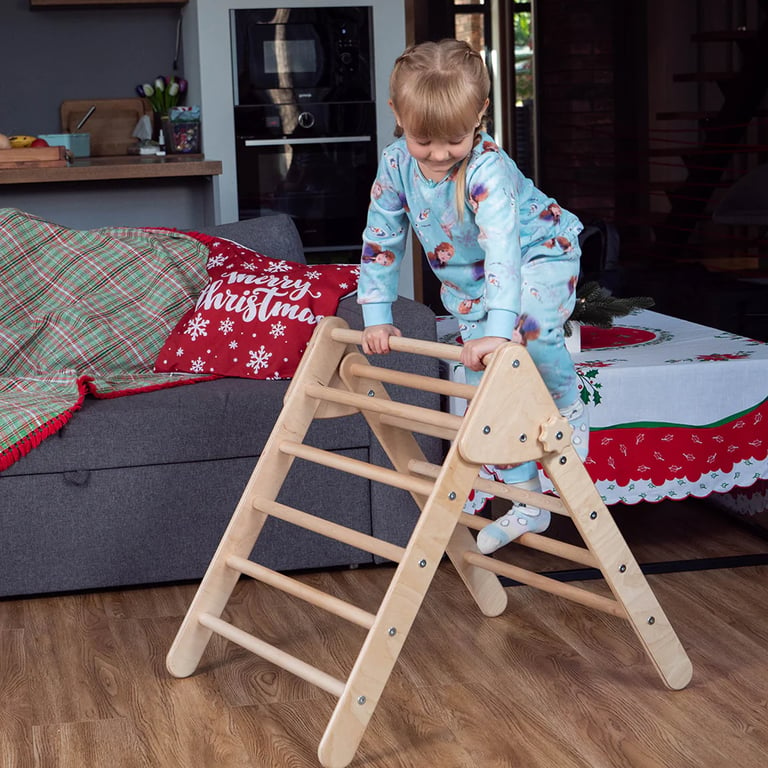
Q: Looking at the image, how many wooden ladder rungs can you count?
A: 11